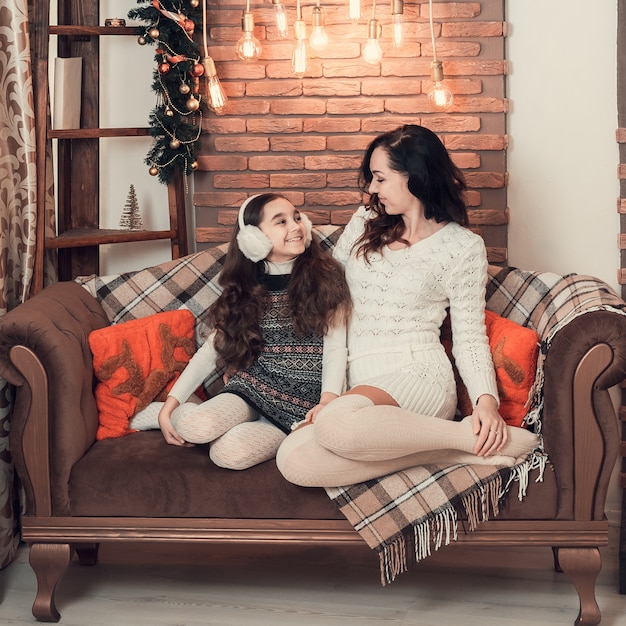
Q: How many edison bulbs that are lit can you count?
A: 9